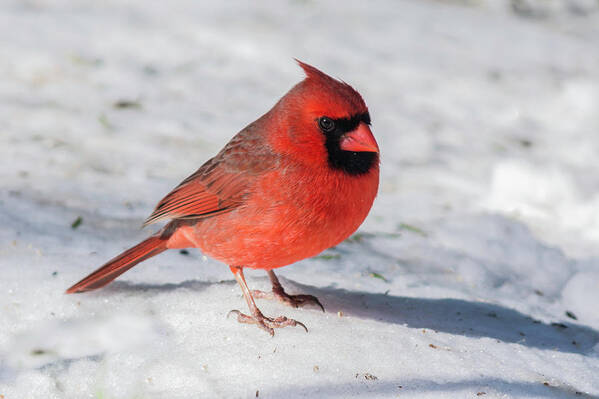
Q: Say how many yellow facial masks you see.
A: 0